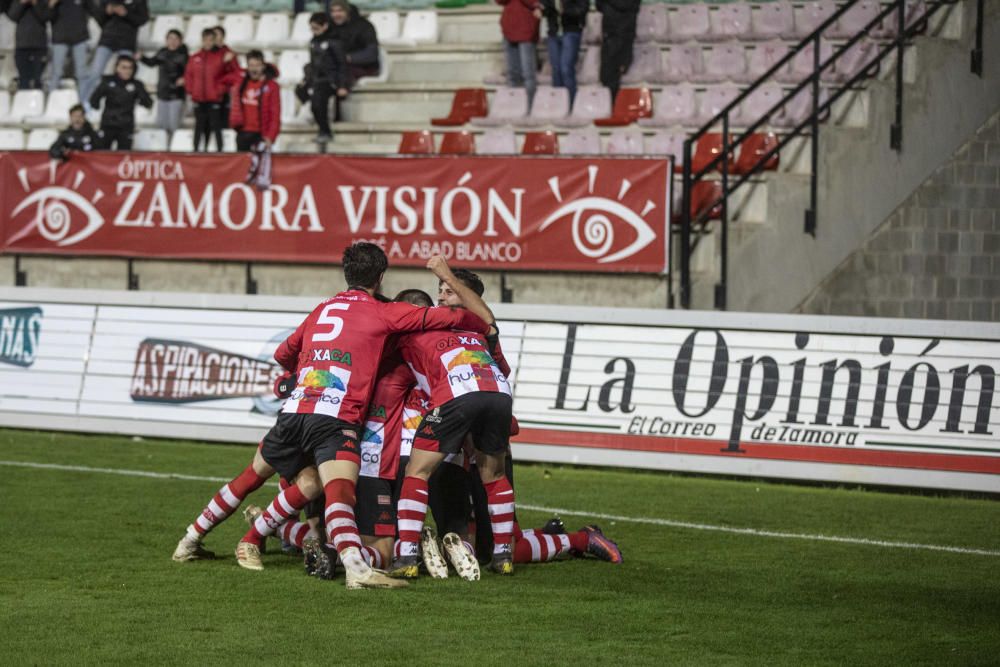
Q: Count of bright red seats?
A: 8